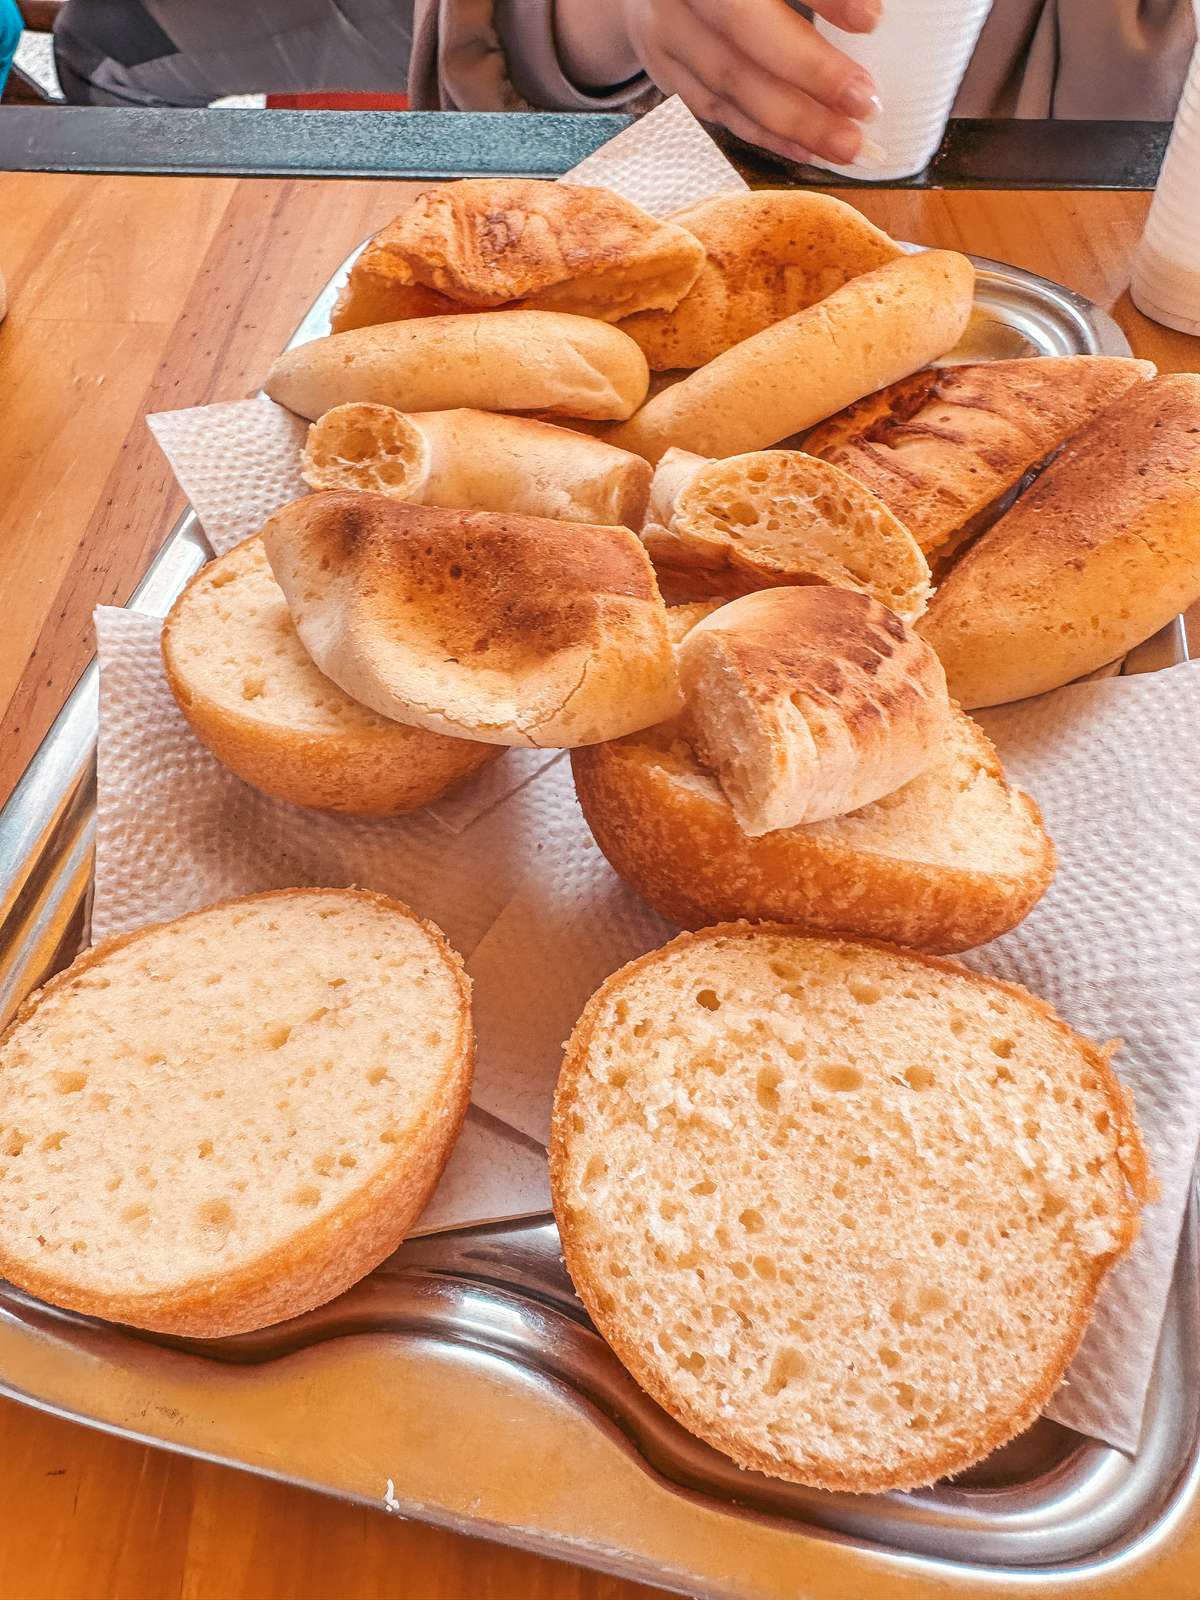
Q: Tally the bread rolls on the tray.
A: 14